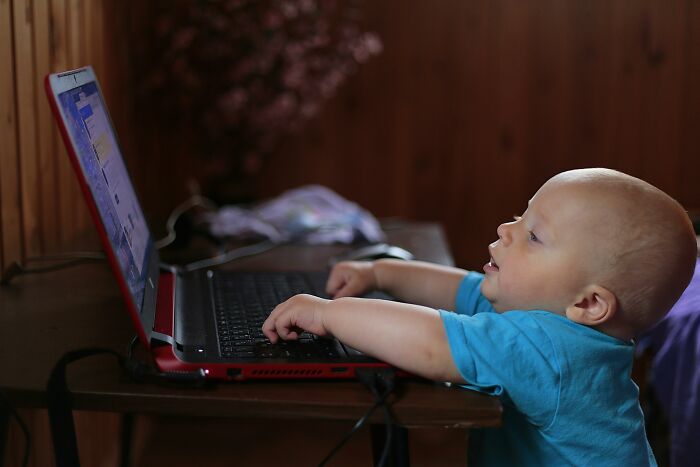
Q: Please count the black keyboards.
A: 1